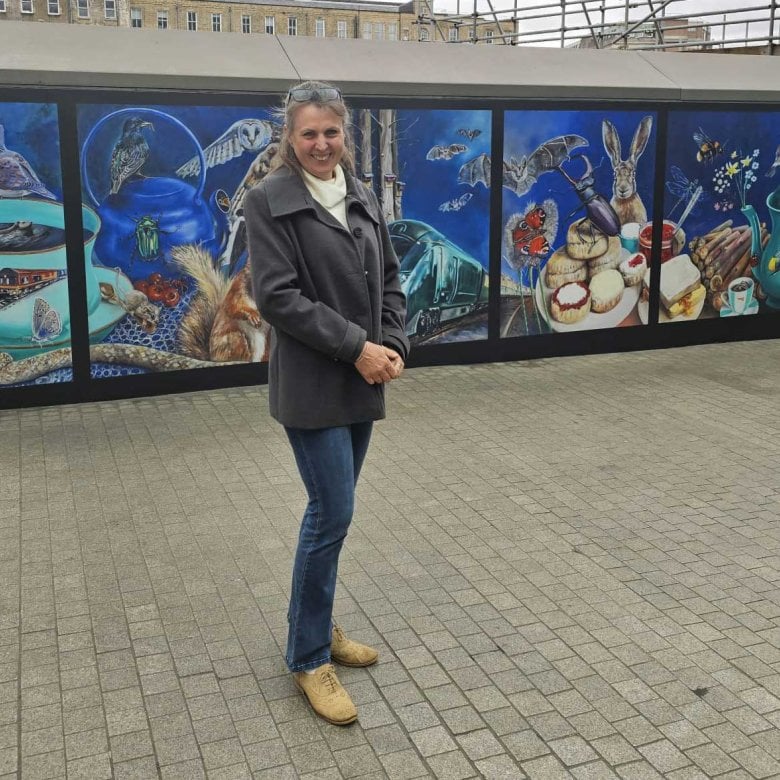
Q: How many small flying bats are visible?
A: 3